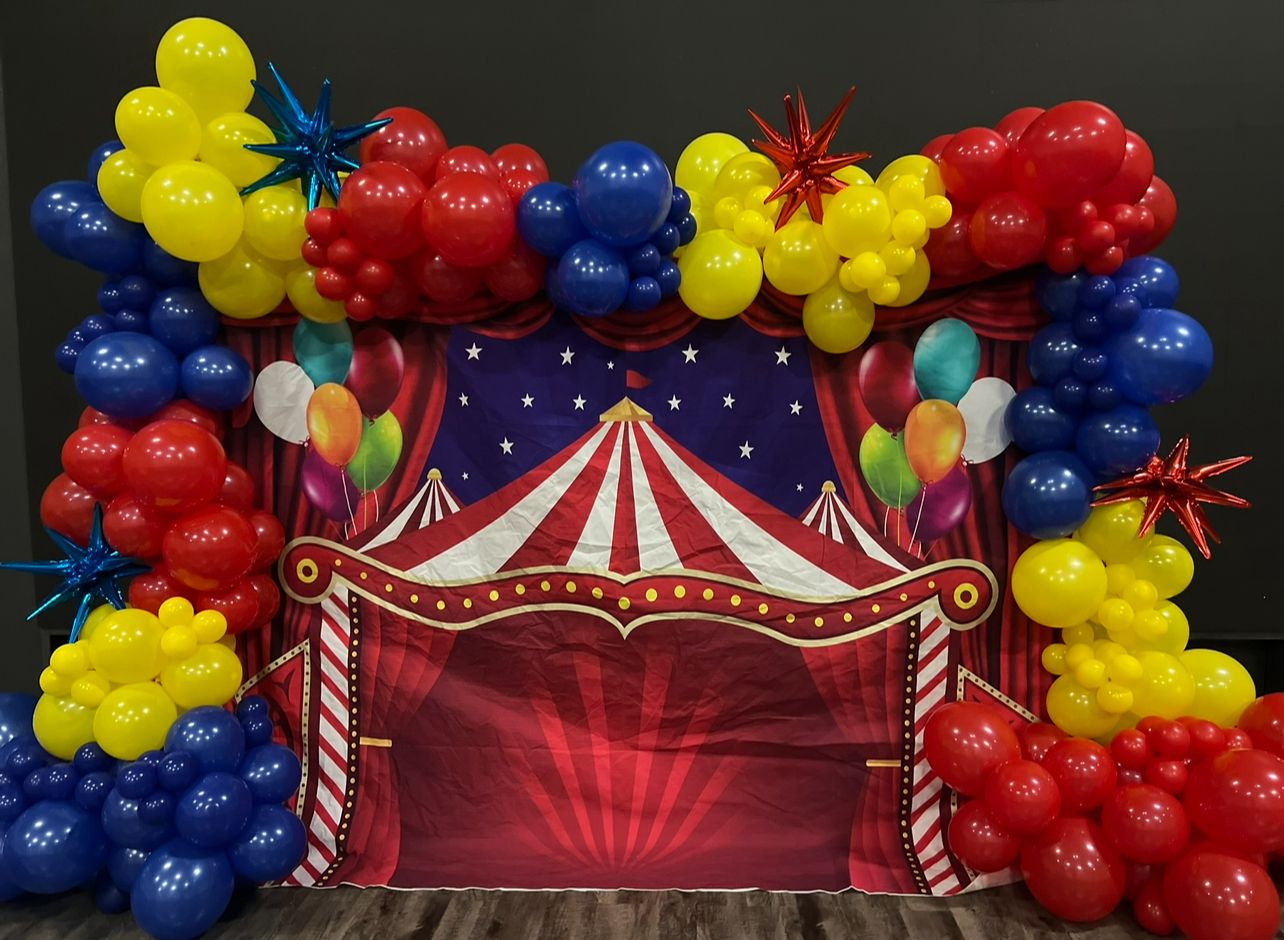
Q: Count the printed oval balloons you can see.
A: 12